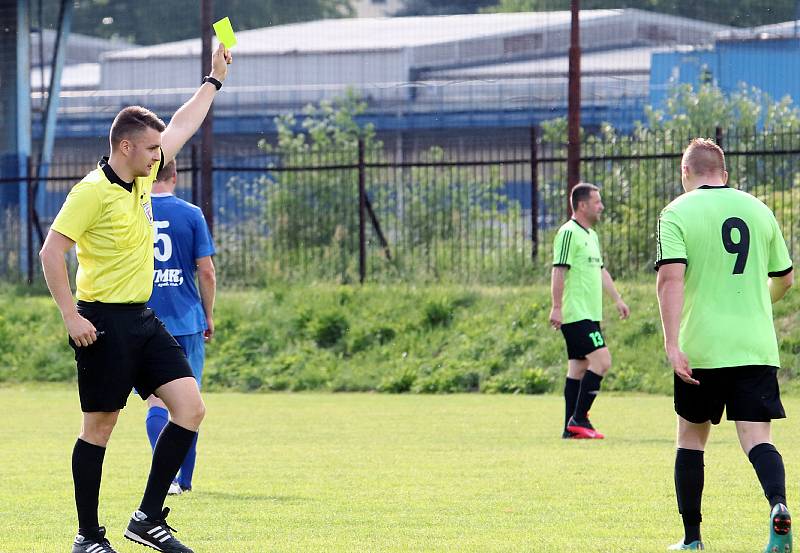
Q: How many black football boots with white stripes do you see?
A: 2